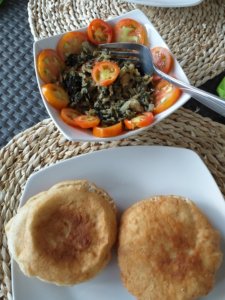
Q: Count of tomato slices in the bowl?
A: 12